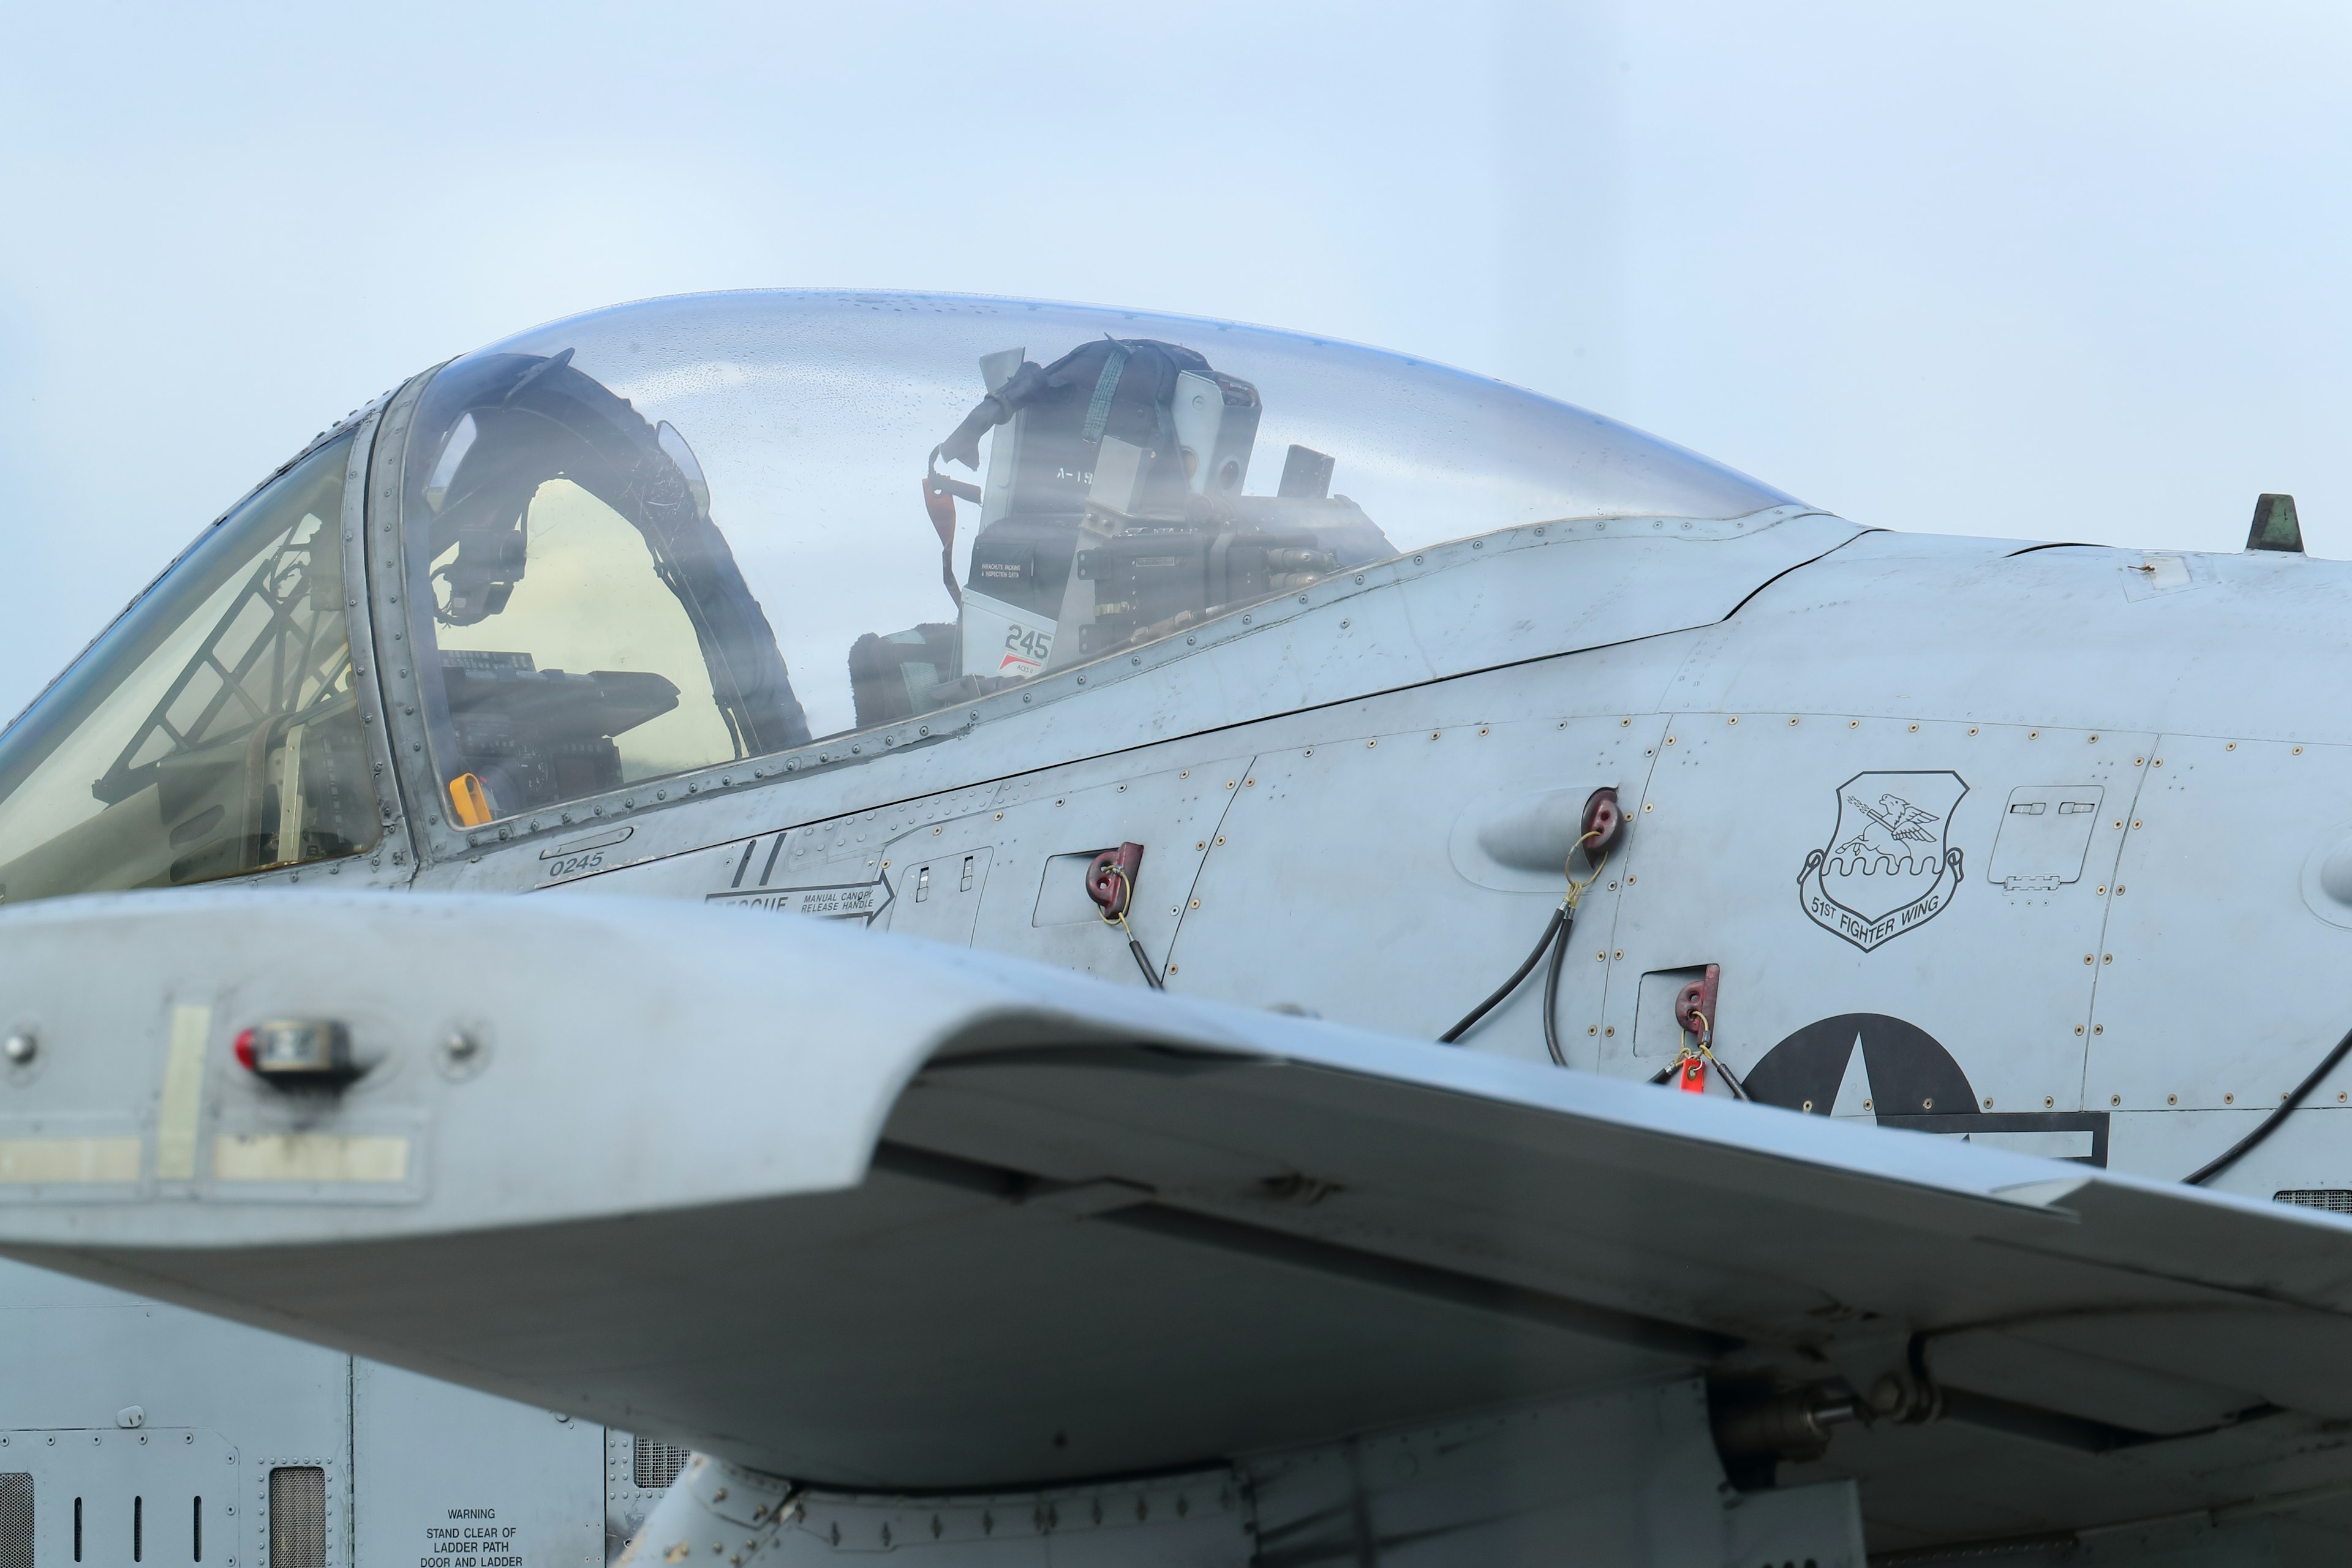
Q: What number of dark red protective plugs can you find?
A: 3